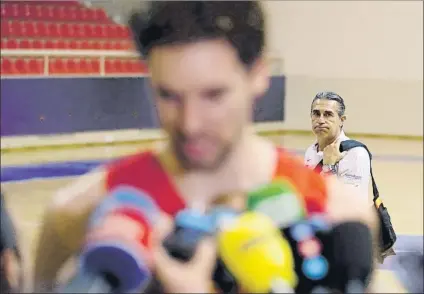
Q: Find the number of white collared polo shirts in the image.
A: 1